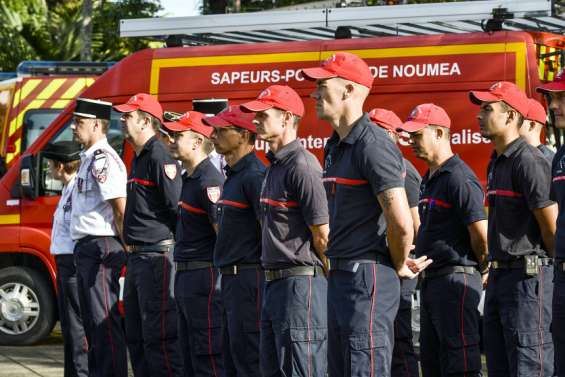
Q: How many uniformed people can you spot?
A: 14